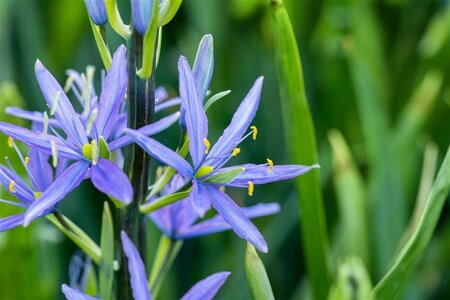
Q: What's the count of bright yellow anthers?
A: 8